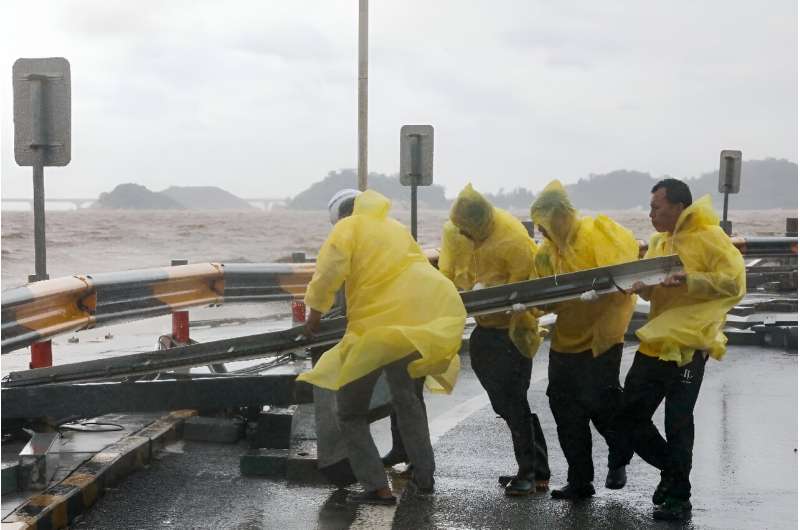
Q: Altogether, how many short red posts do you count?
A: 3